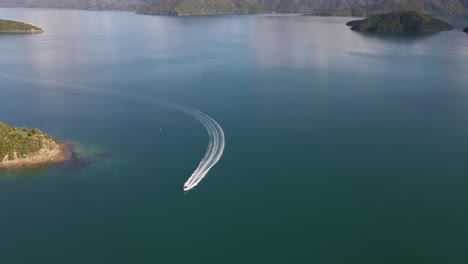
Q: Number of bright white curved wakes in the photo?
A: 1